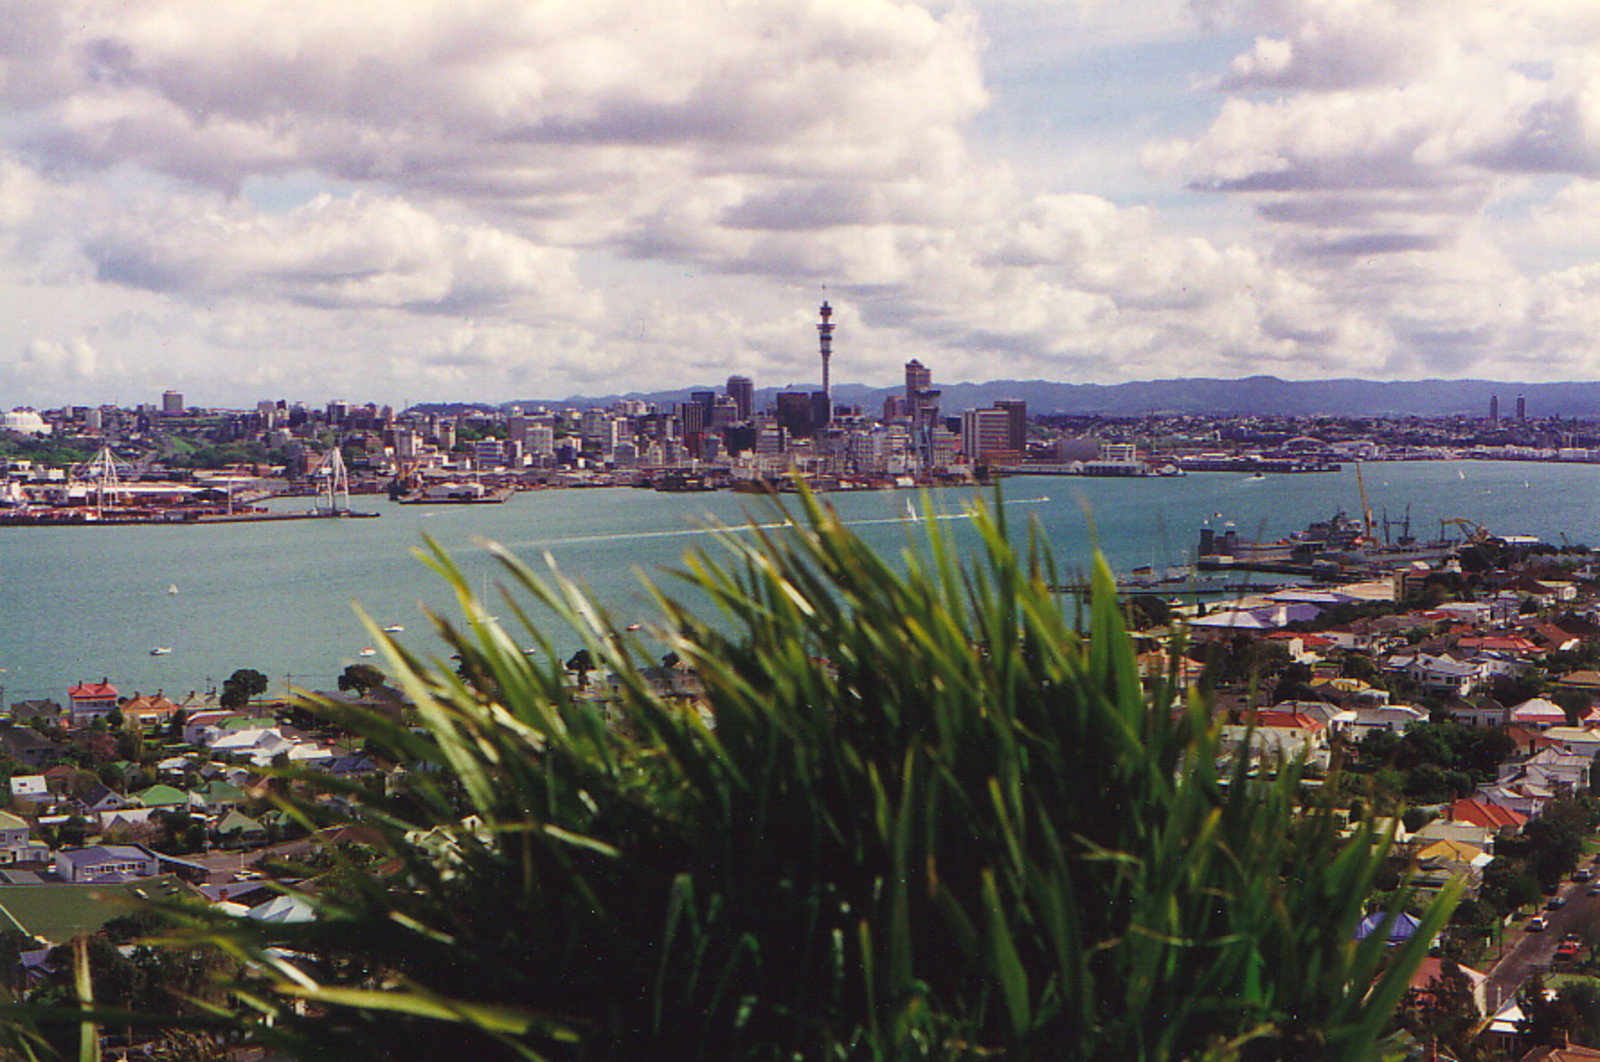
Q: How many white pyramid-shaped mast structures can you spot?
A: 2